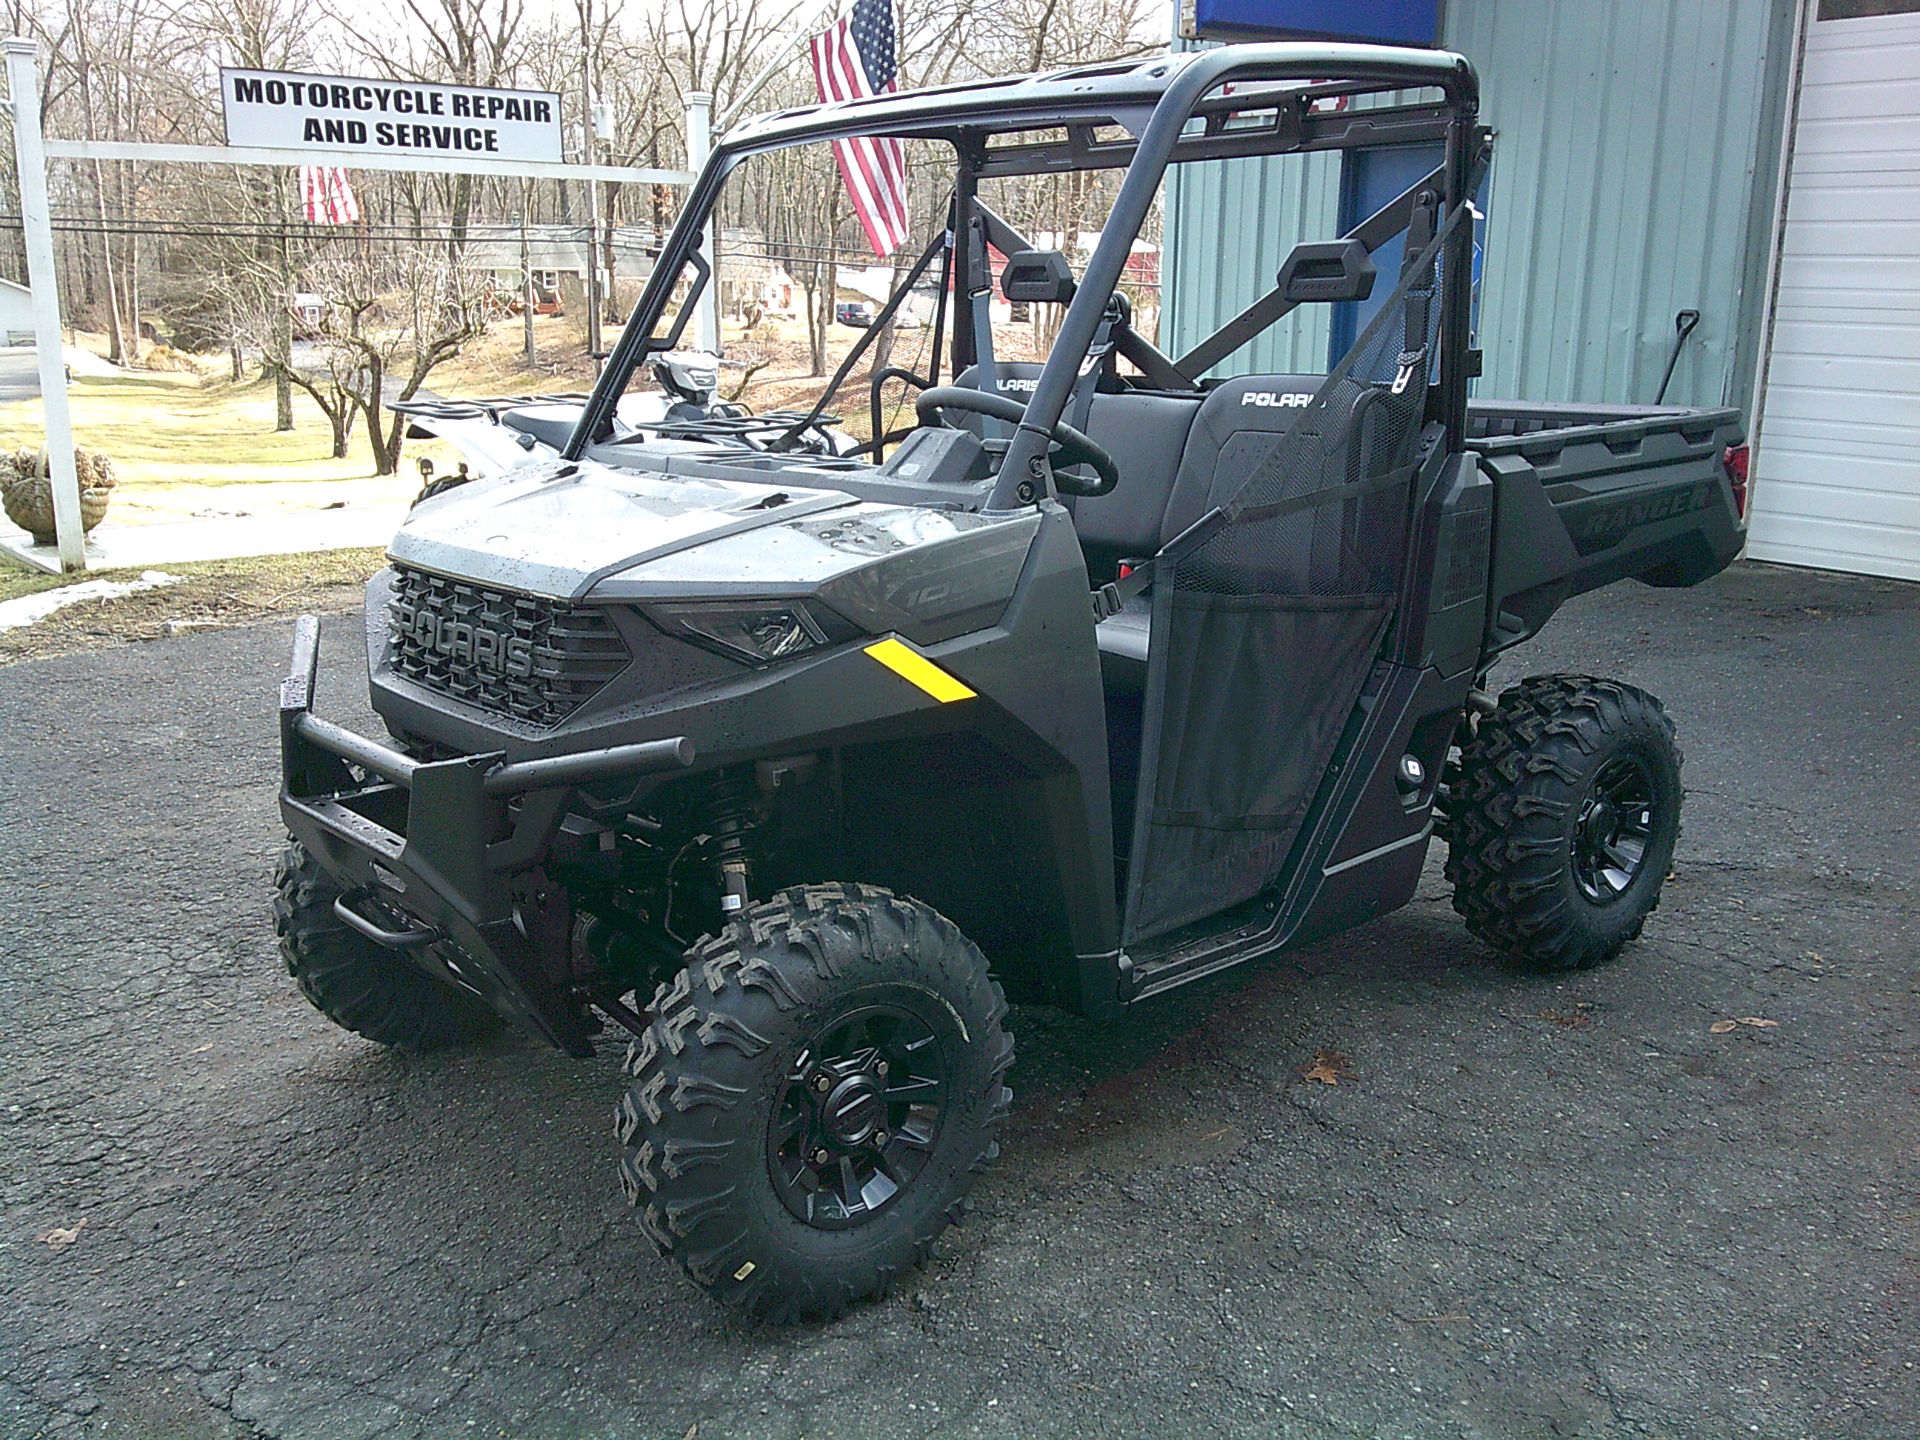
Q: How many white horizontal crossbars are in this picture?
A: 1